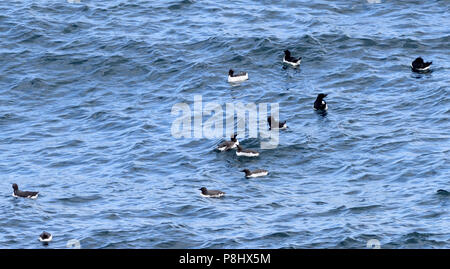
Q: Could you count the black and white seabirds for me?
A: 11